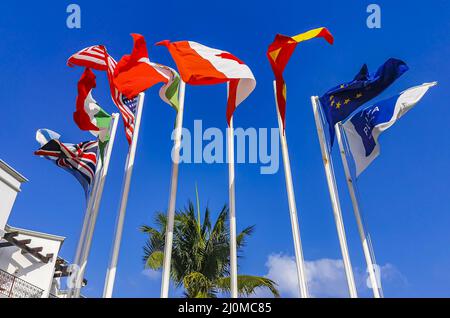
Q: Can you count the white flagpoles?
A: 8